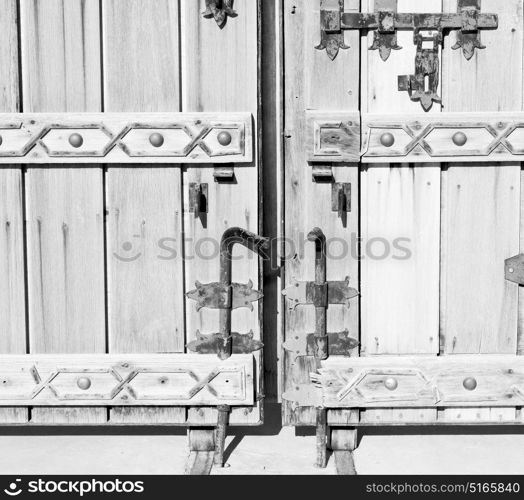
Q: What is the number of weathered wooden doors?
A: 2